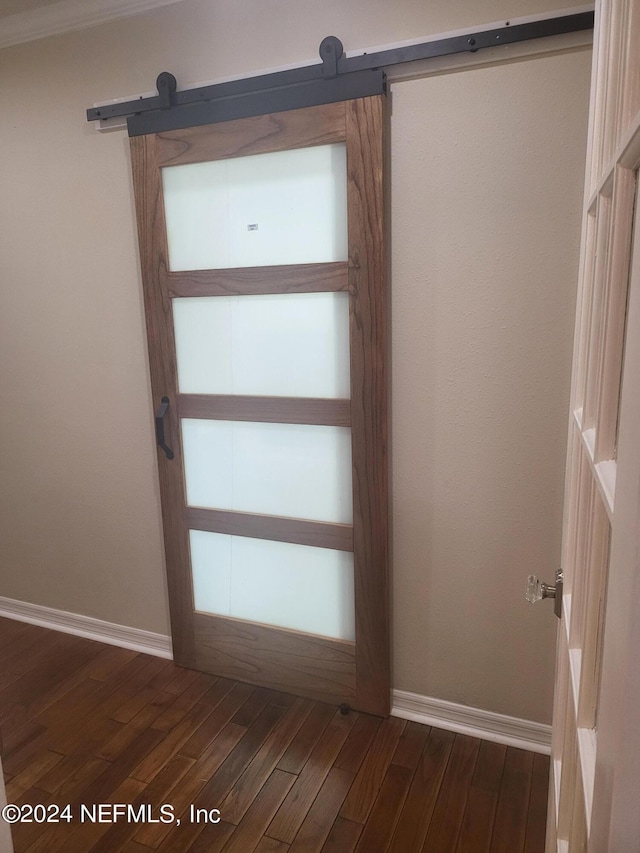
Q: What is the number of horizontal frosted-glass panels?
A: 4